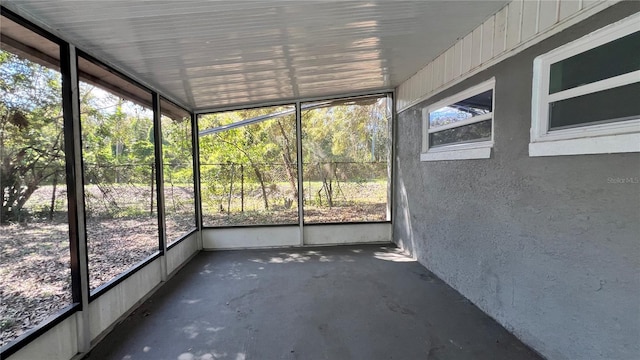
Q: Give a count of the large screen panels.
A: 5